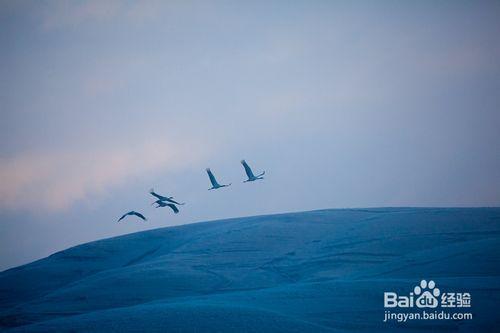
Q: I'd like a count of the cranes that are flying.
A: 5